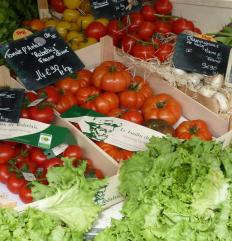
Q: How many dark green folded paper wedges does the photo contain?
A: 2